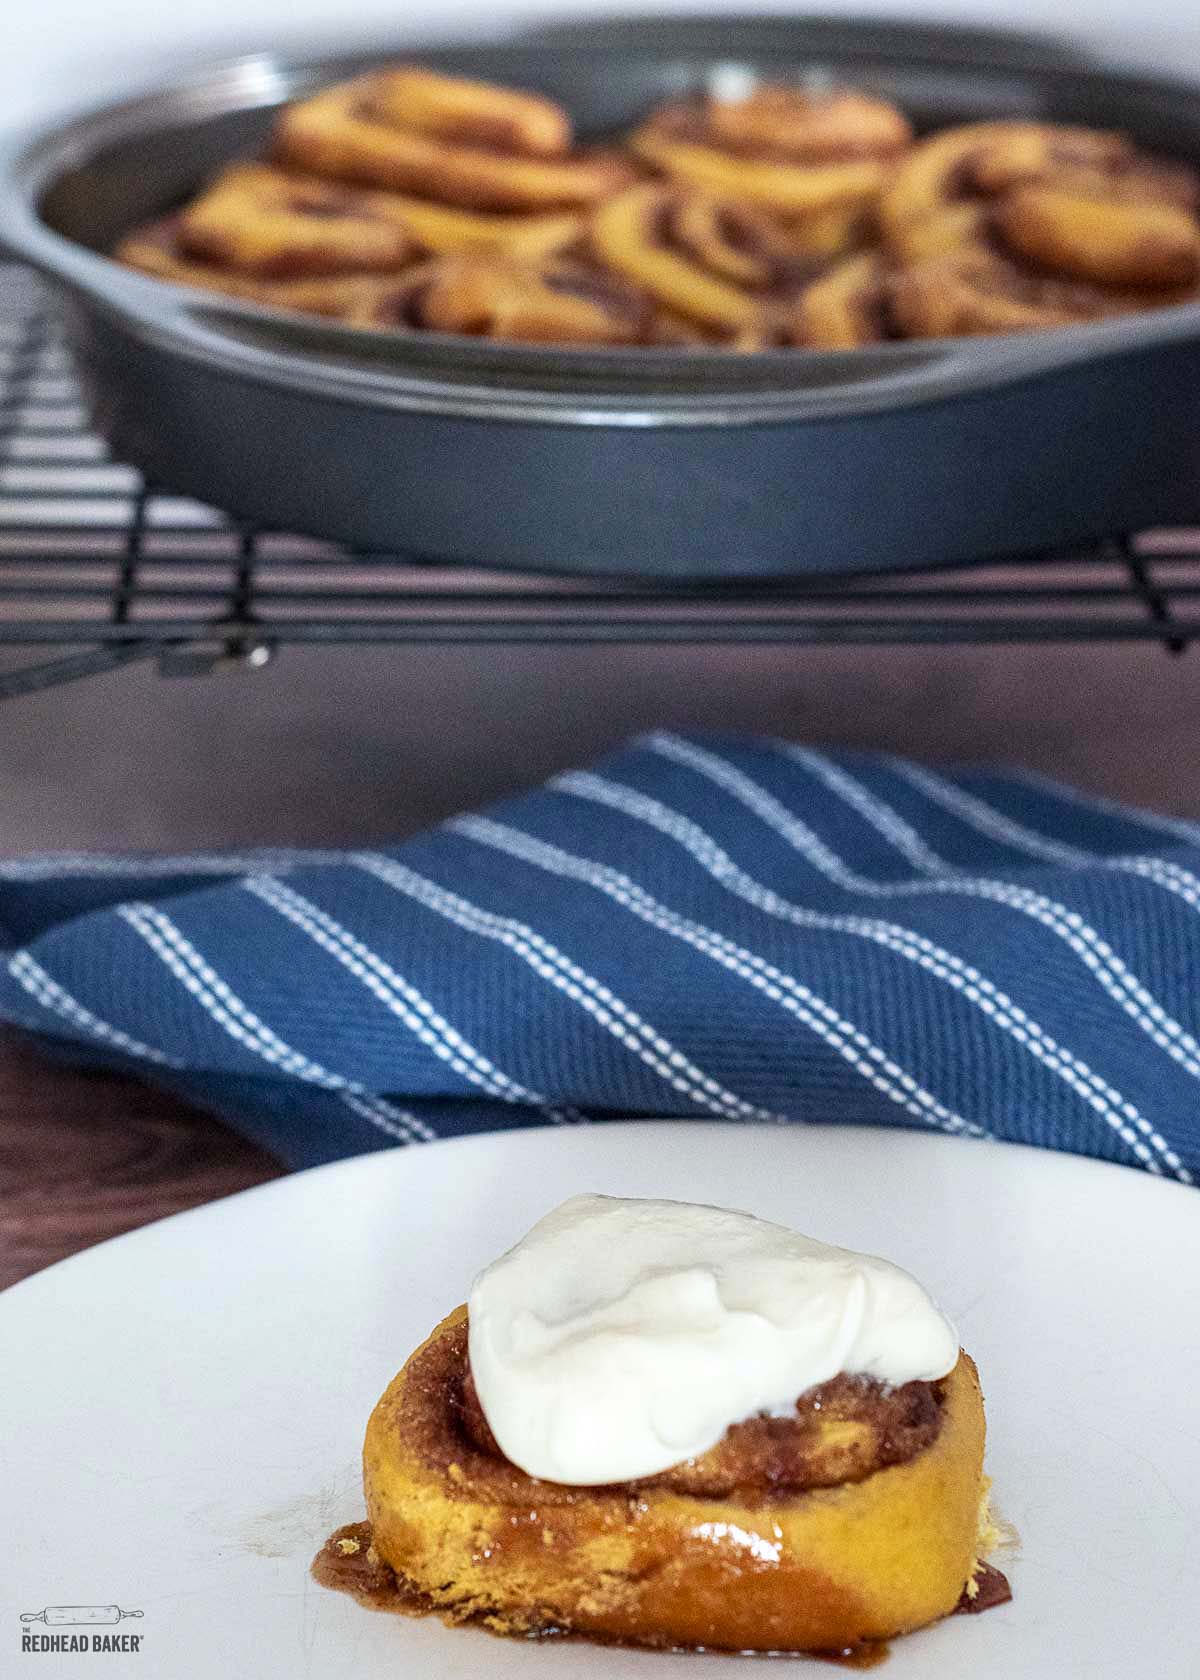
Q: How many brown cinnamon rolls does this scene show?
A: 8